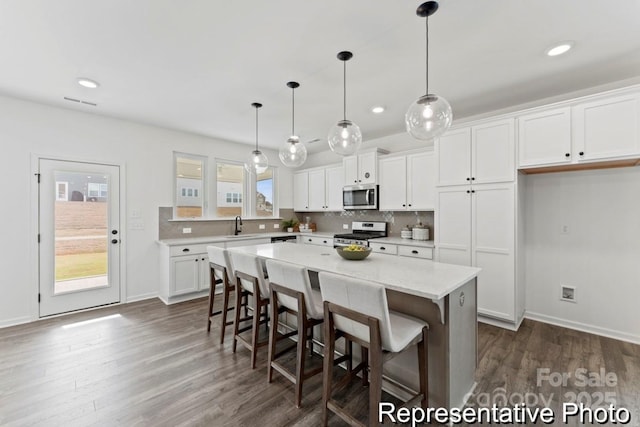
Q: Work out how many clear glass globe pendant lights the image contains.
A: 4